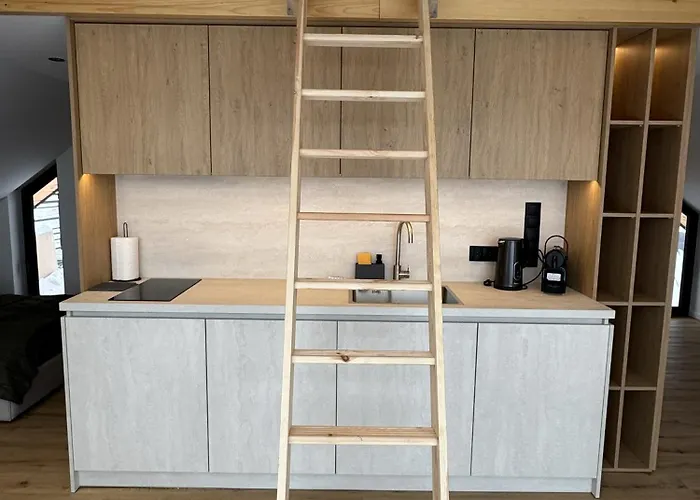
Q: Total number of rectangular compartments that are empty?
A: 10